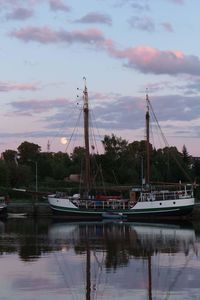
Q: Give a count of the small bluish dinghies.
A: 1